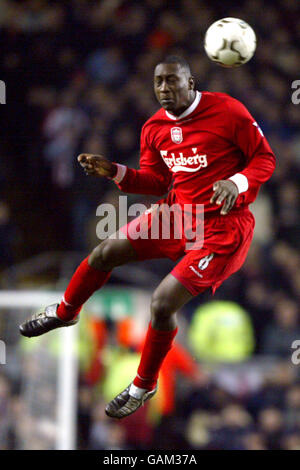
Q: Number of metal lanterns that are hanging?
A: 0